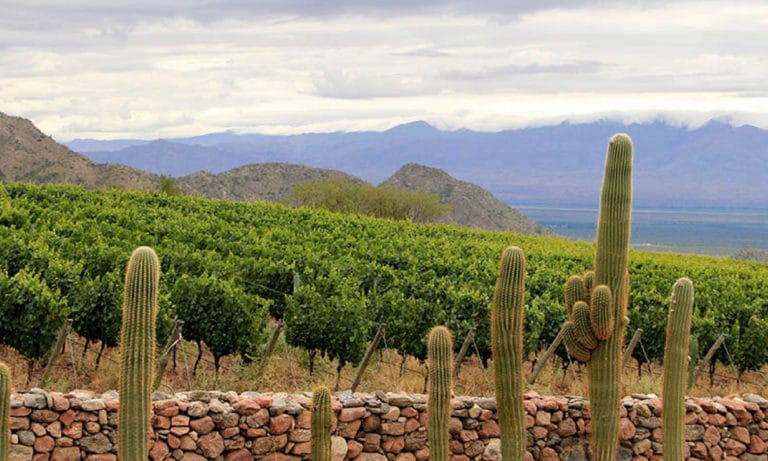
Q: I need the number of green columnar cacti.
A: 7